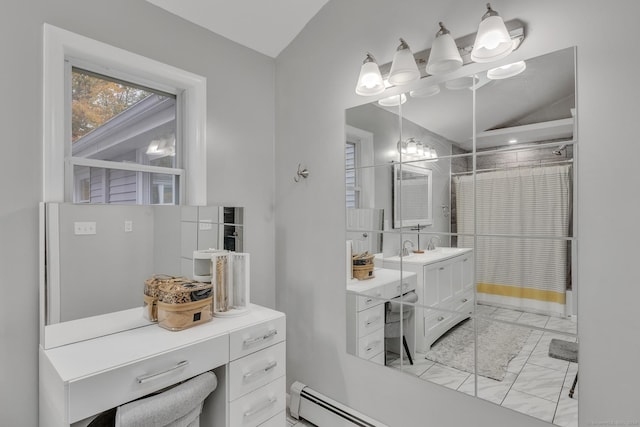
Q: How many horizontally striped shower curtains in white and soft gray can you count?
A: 1